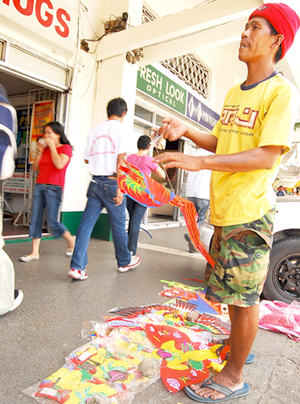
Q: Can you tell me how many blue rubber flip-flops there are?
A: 2